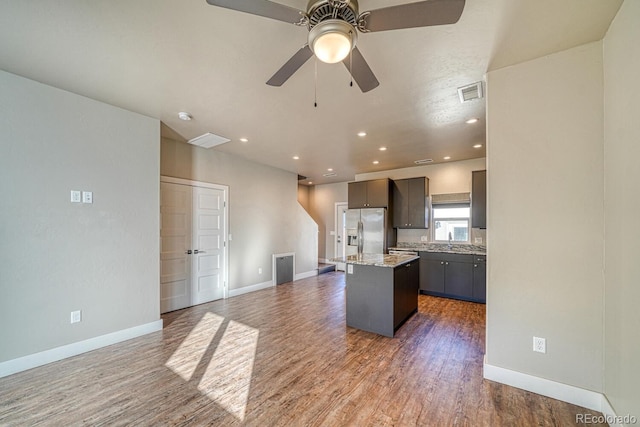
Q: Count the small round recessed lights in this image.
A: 10